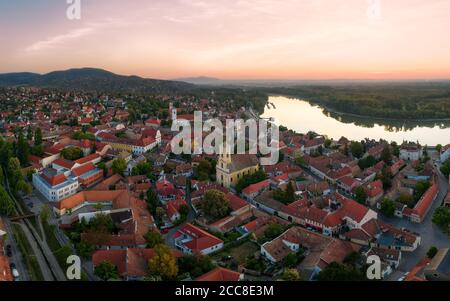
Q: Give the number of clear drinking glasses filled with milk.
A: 0